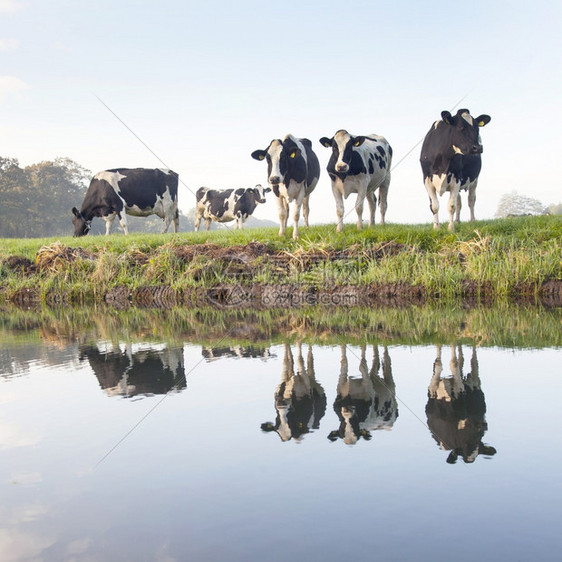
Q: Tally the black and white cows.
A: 5